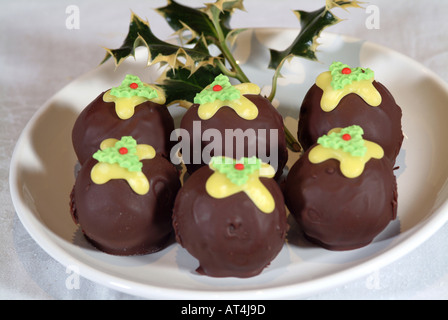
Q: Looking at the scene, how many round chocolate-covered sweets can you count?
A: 6